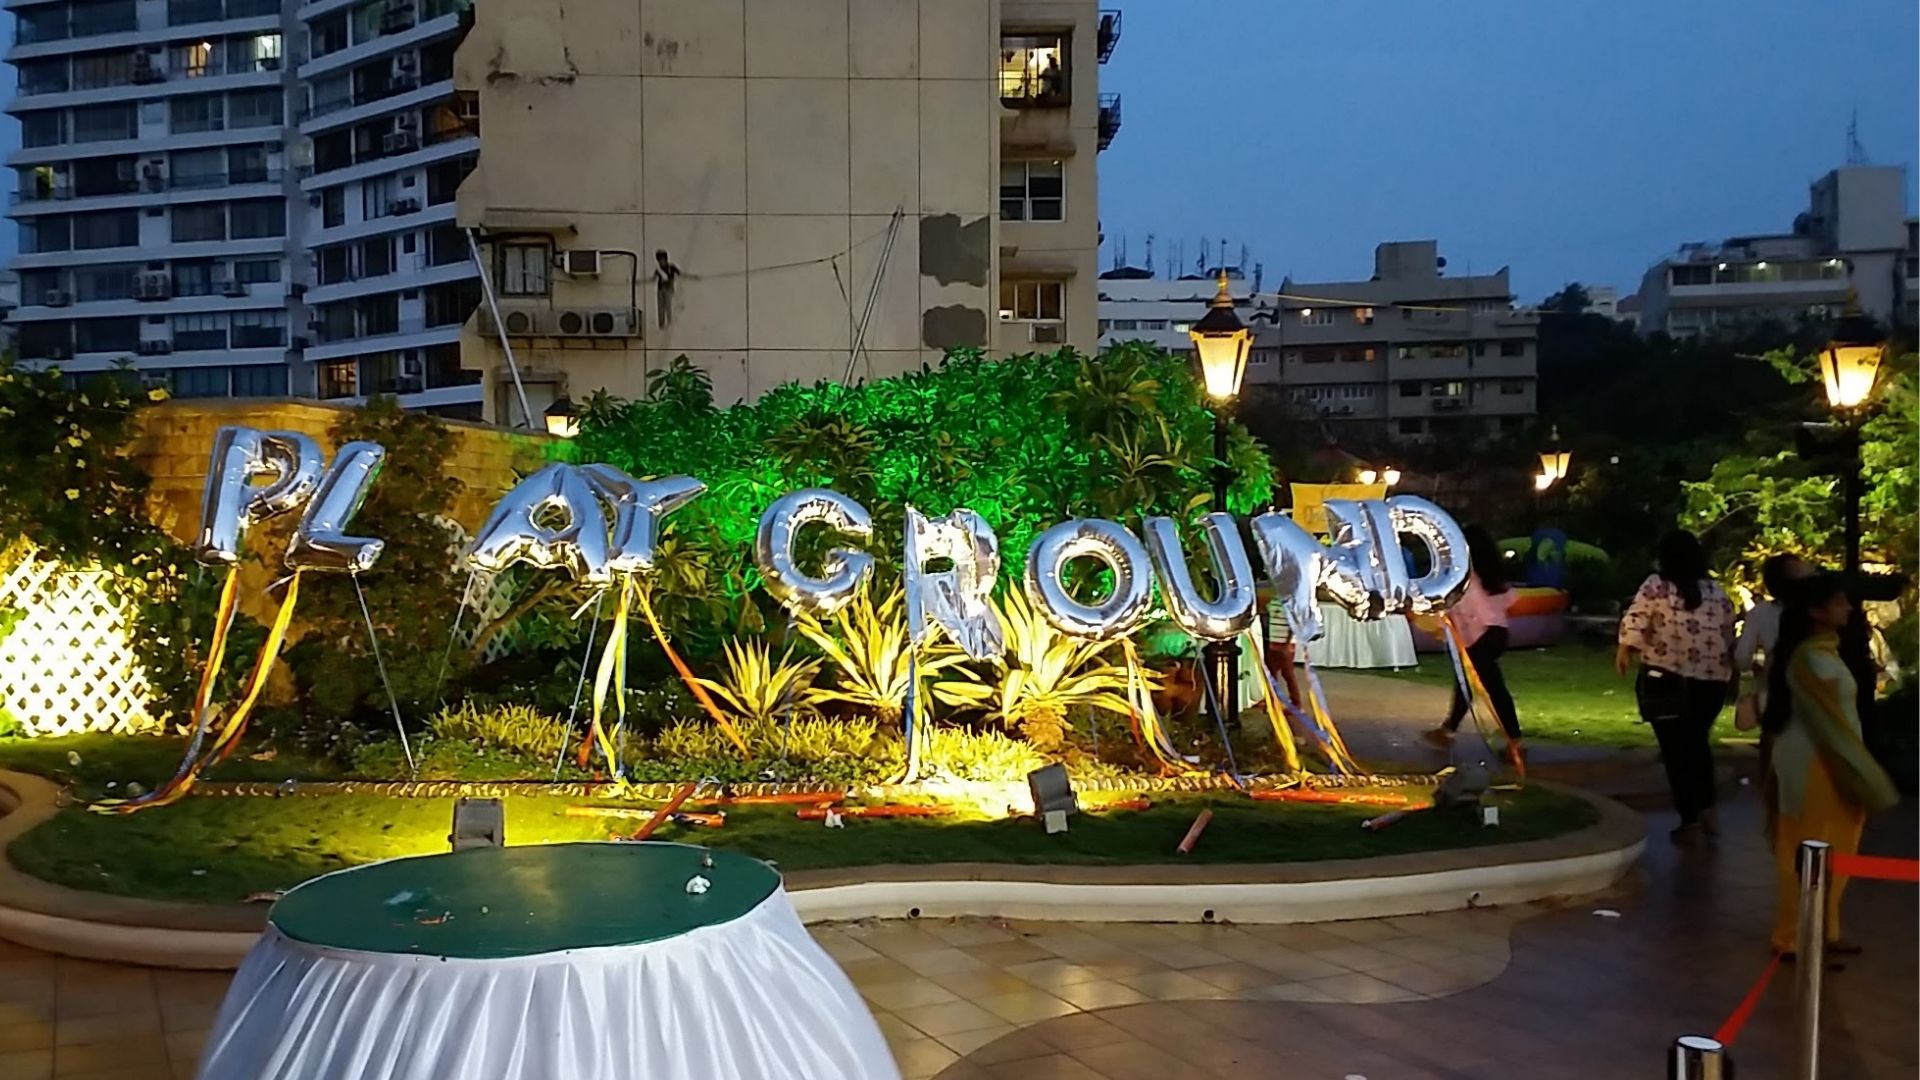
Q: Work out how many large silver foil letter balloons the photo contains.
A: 10